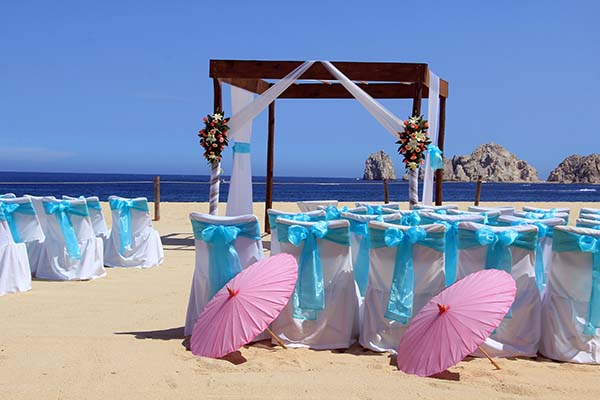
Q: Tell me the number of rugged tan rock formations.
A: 3